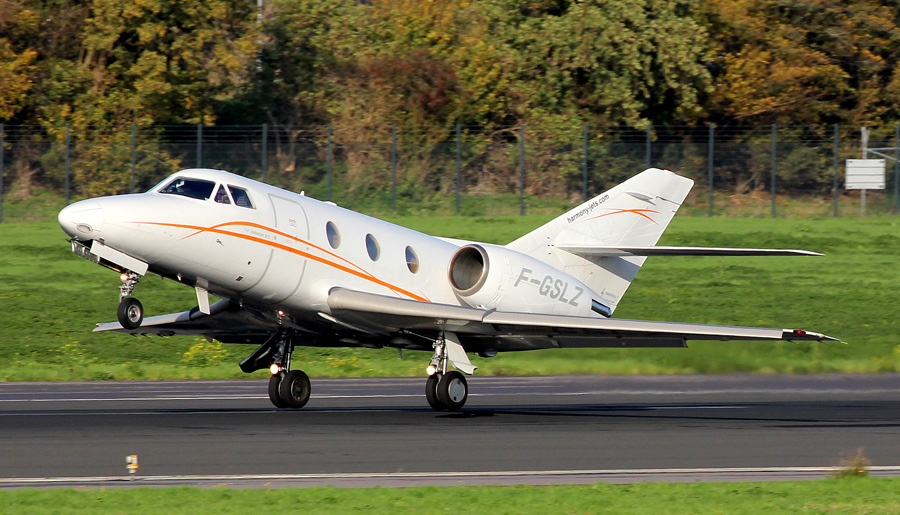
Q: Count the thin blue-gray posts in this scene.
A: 15